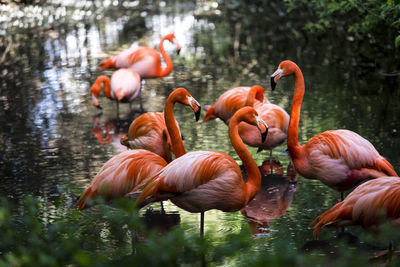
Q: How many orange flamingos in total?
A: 9